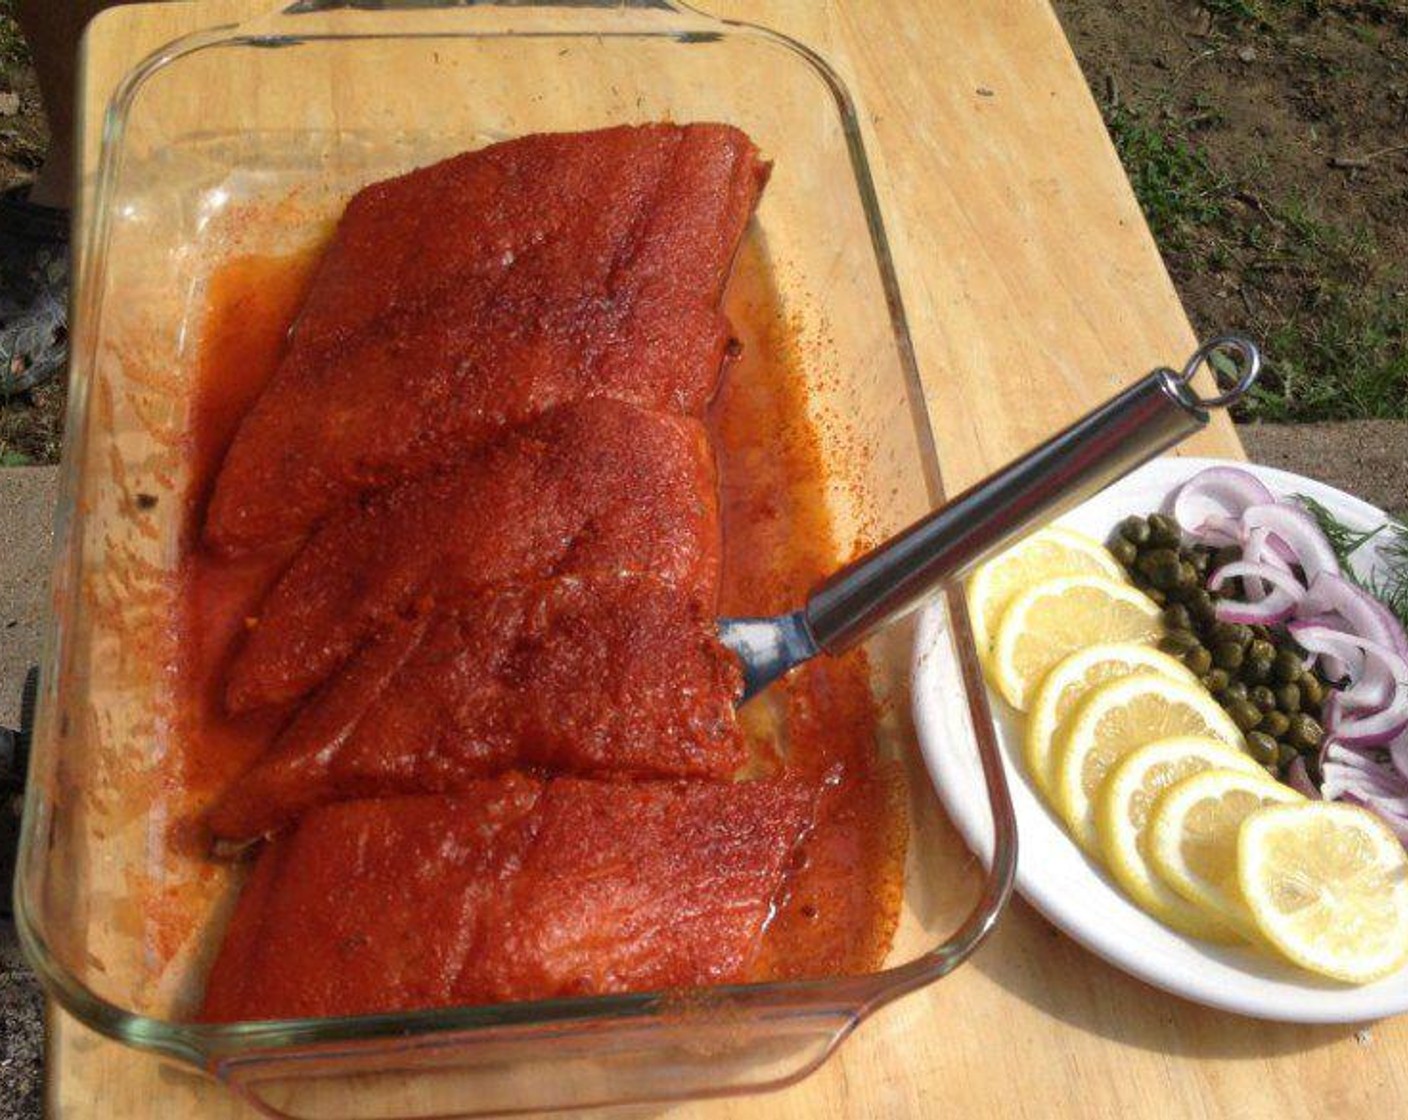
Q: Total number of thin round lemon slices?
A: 7